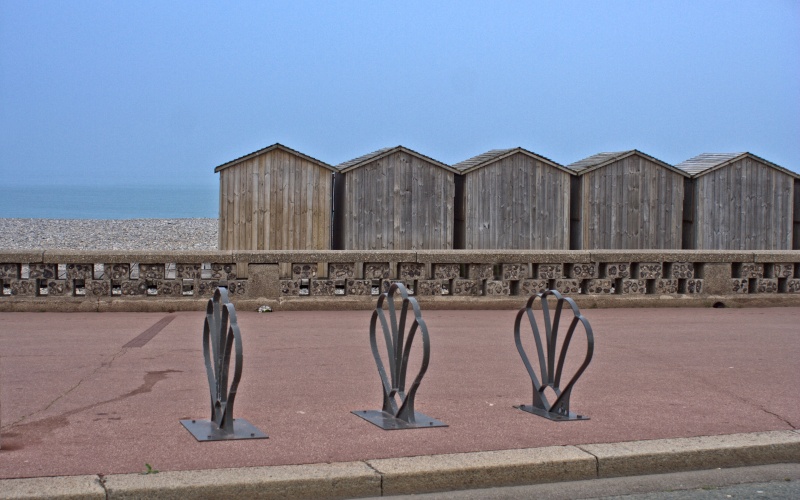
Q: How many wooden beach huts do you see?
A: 5